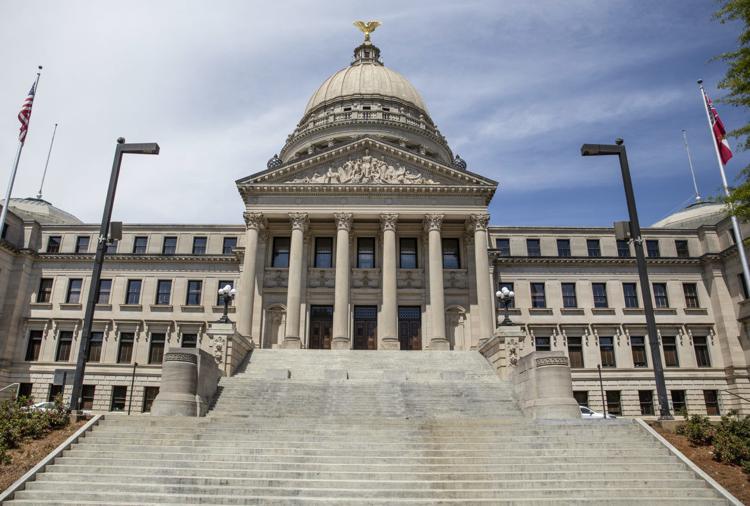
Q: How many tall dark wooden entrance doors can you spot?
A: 3